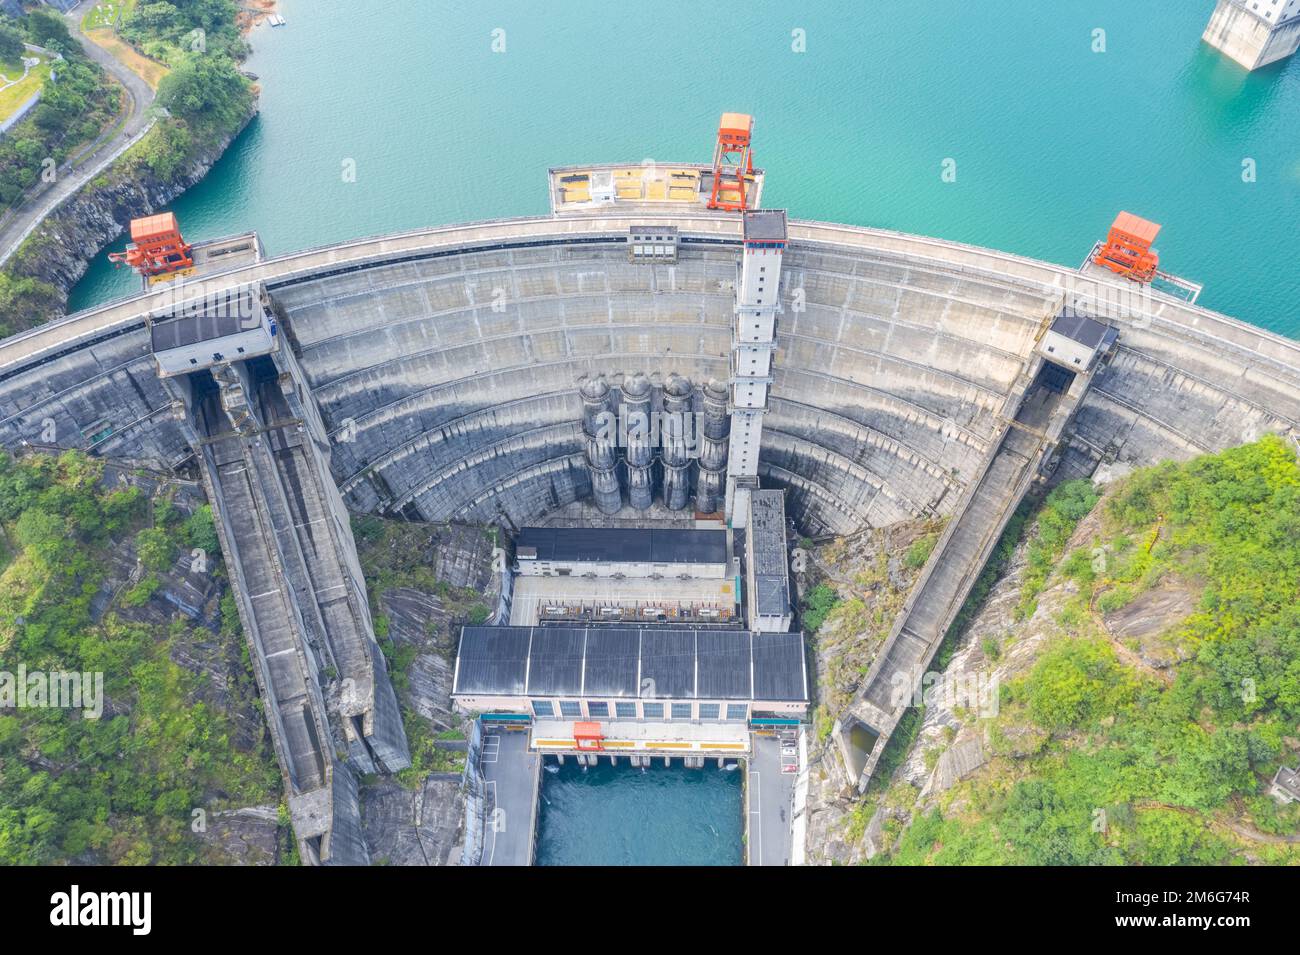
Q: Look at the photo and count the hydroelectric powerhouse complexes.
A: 1